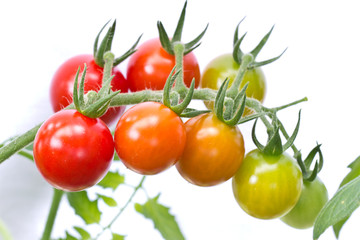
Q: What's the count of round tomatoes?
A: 8